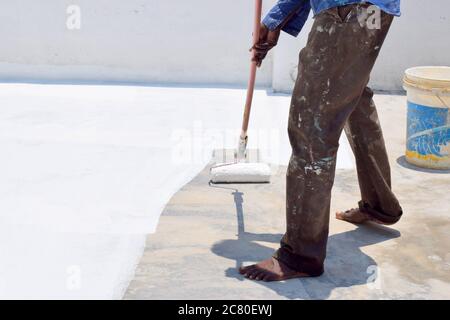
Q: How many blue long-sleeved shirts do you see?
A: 1